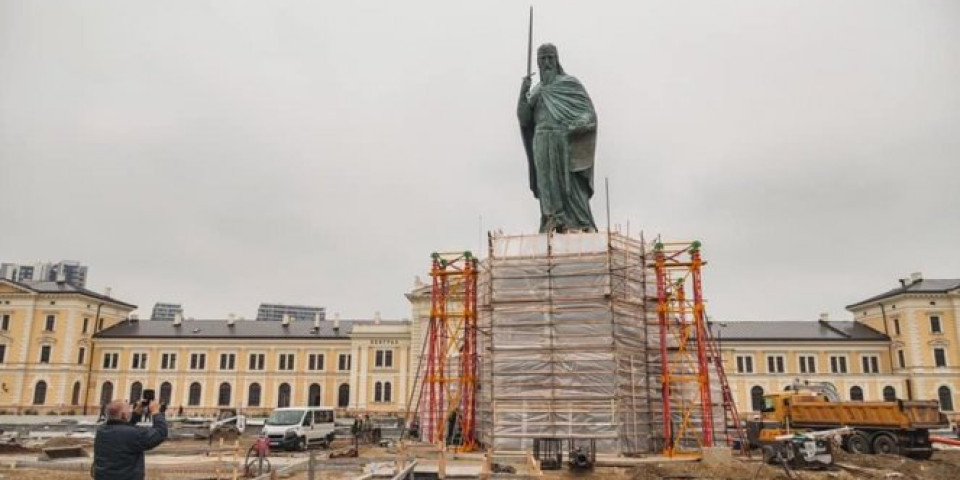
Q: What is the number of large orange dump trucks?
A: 1